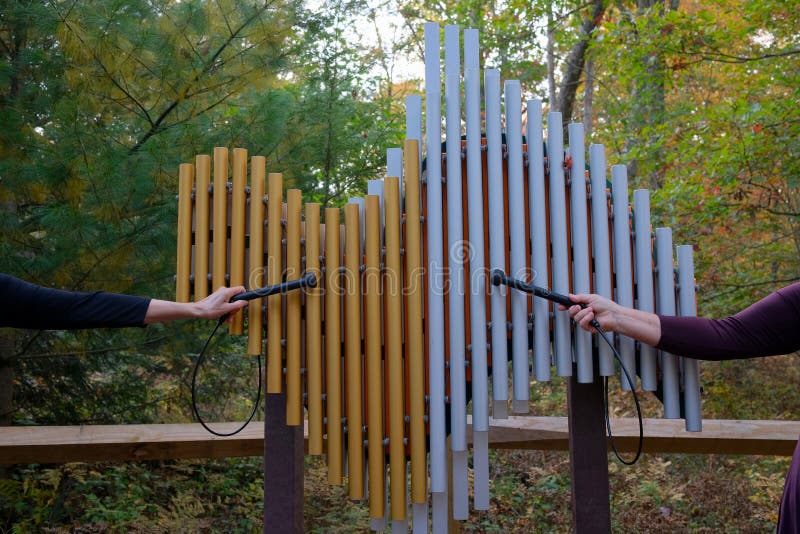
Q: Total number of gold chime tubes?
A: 13